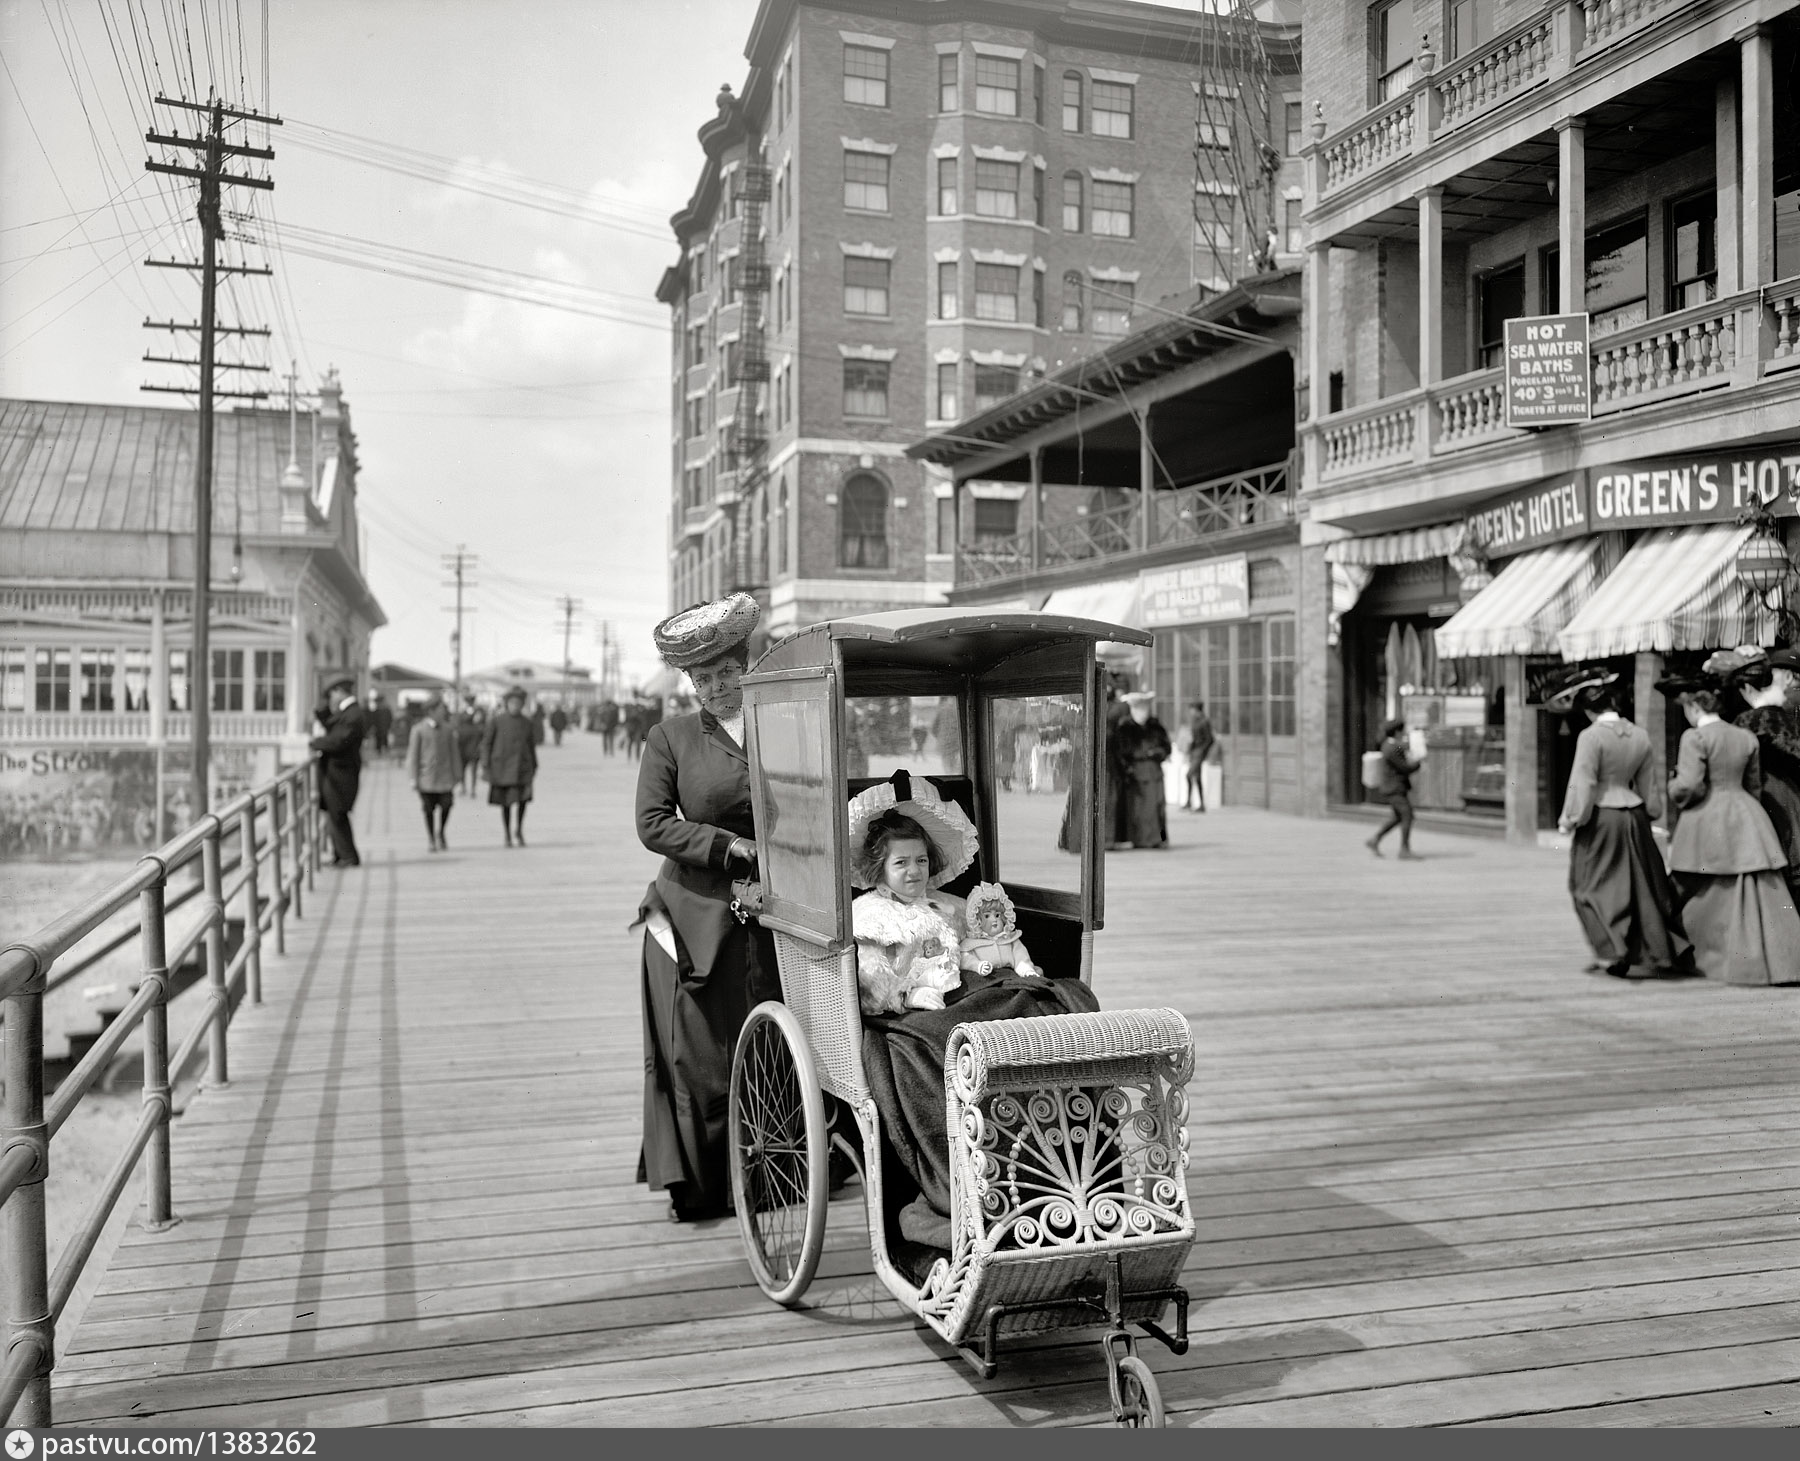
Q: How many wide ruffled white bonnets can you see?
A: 1